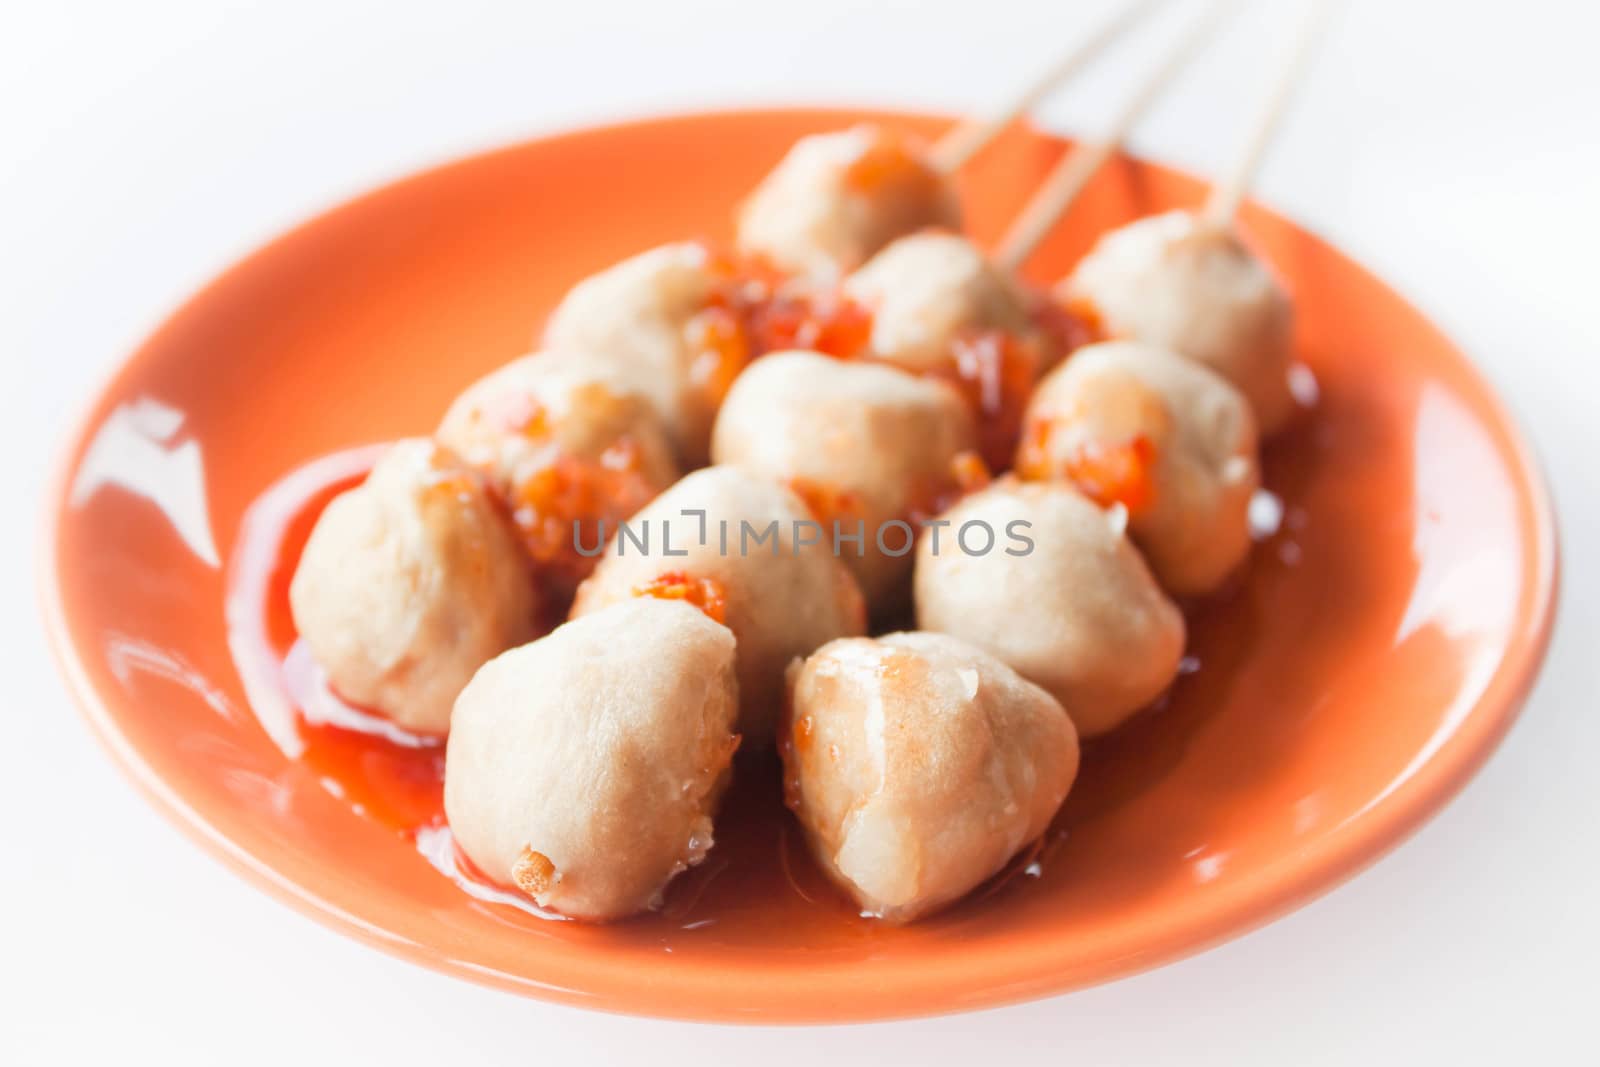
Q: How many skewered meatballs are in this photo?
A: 12